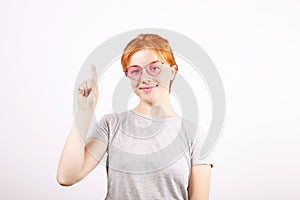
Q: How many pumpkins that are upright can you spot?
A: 0